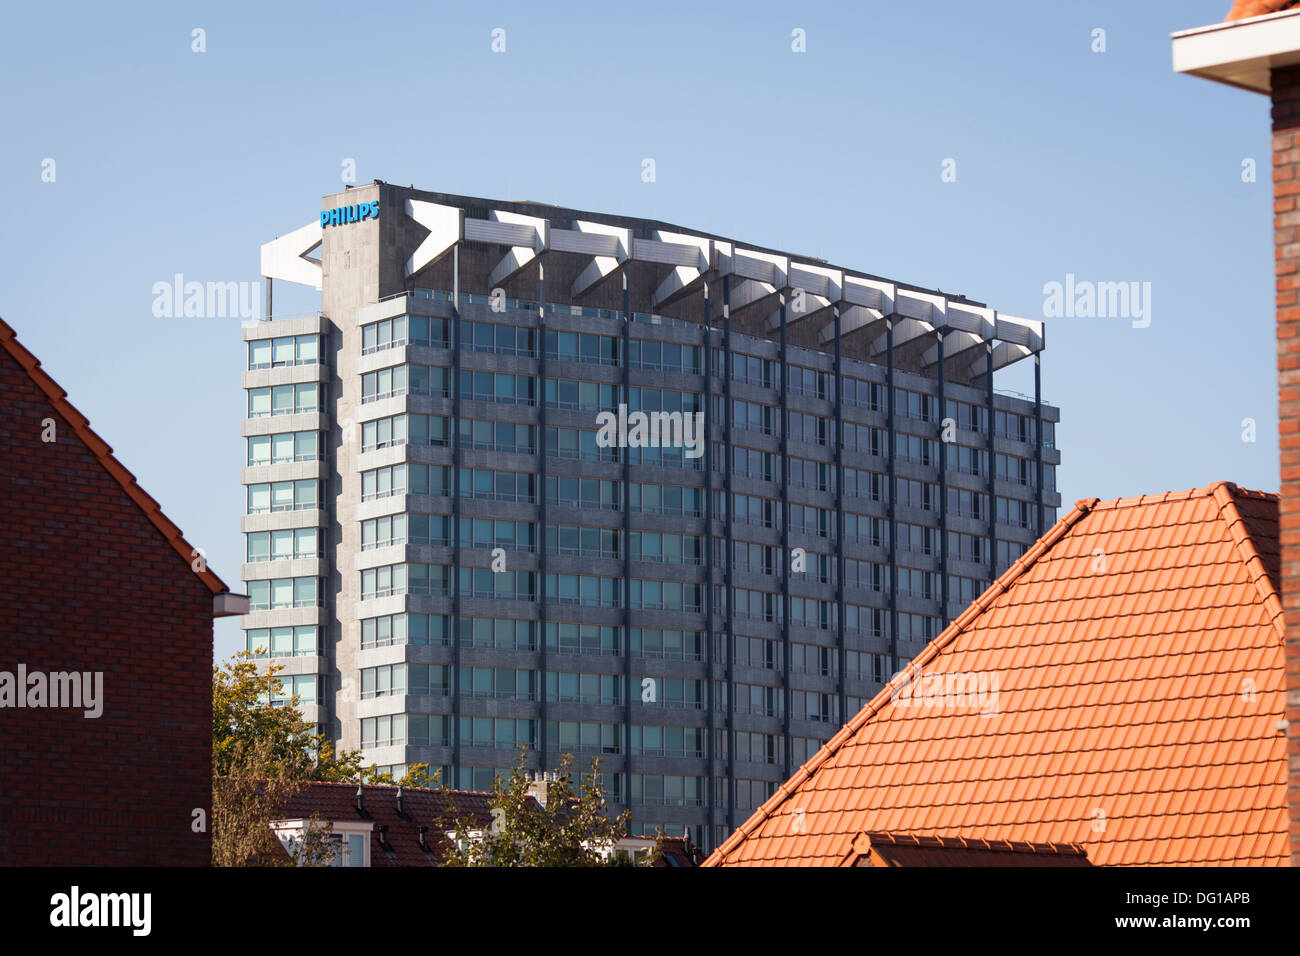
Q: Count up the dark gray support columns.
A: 12